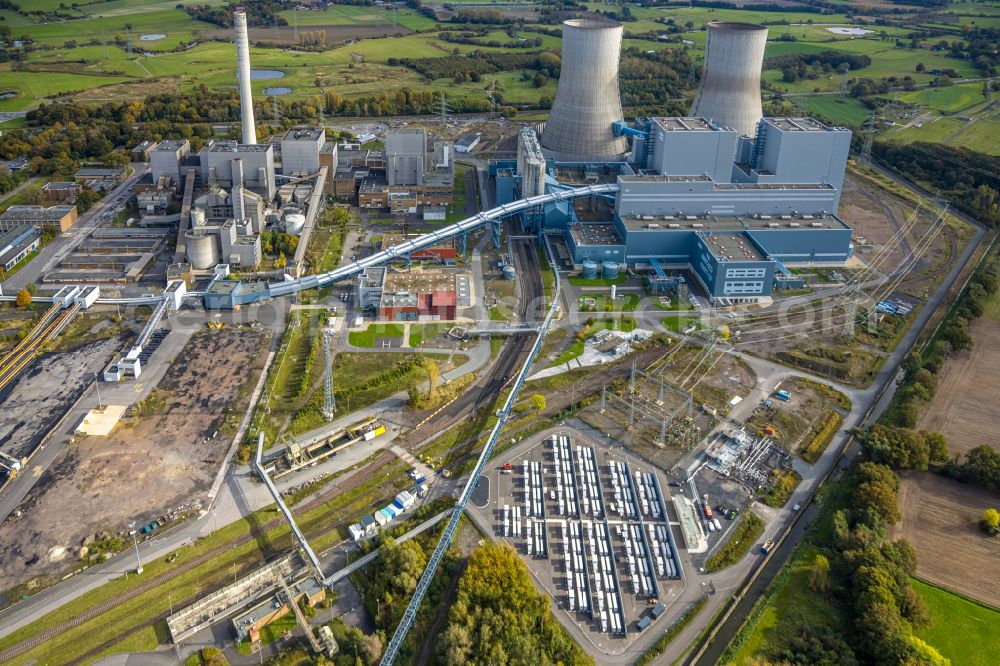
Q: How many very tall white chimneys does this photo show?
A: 1